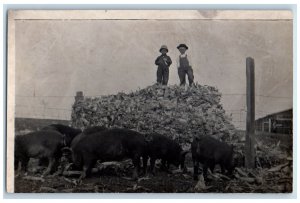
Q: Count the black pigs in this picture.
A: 6